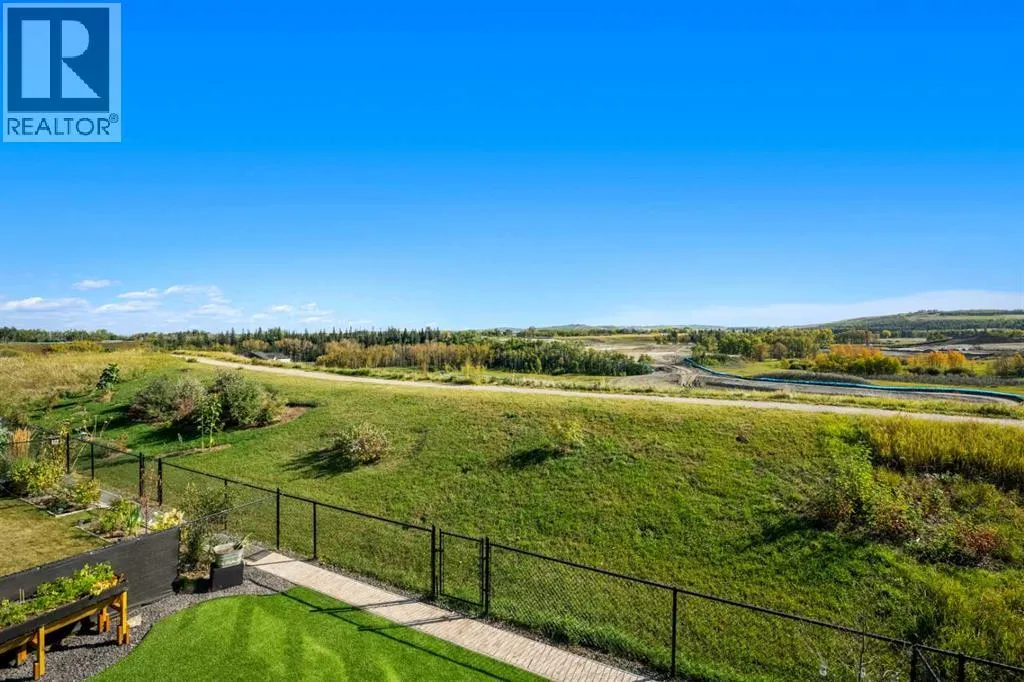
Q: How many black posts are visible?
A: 12